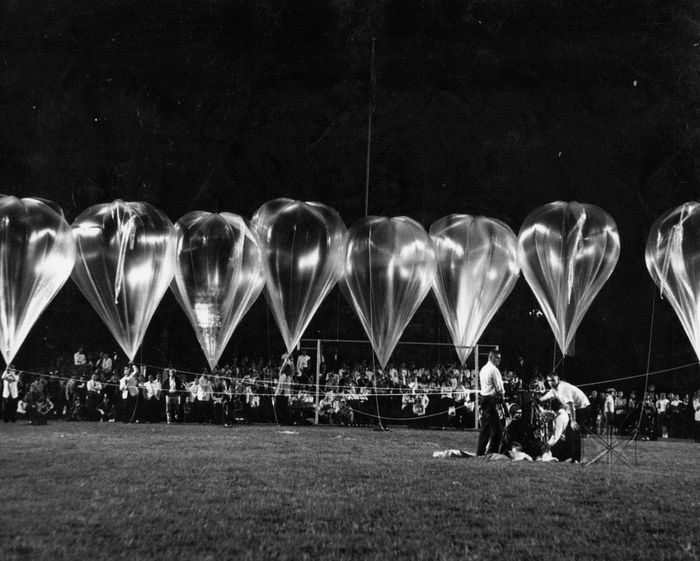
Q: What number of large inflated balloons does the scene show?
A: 8